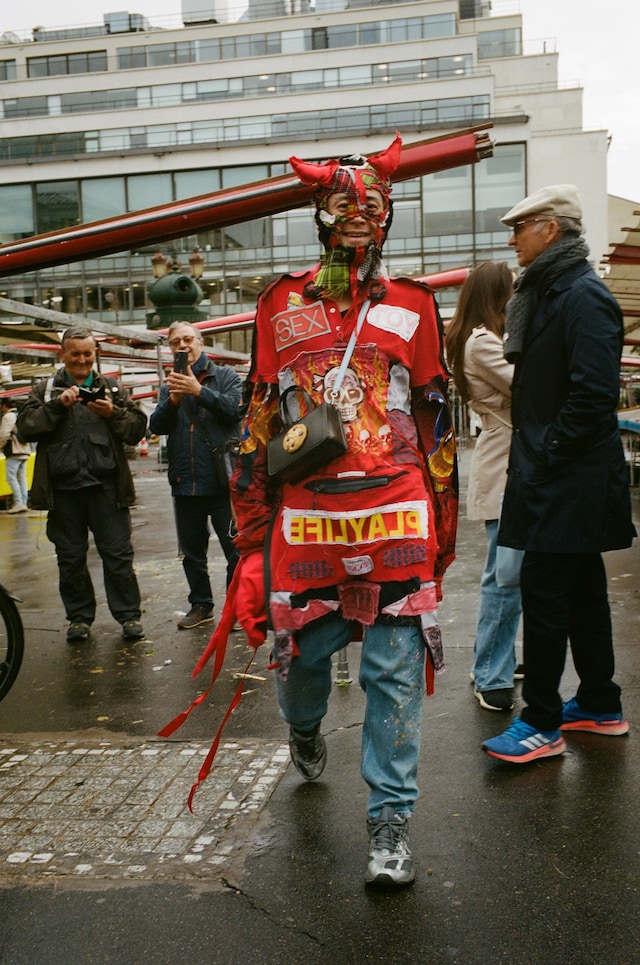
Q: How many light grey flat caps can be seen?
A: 1